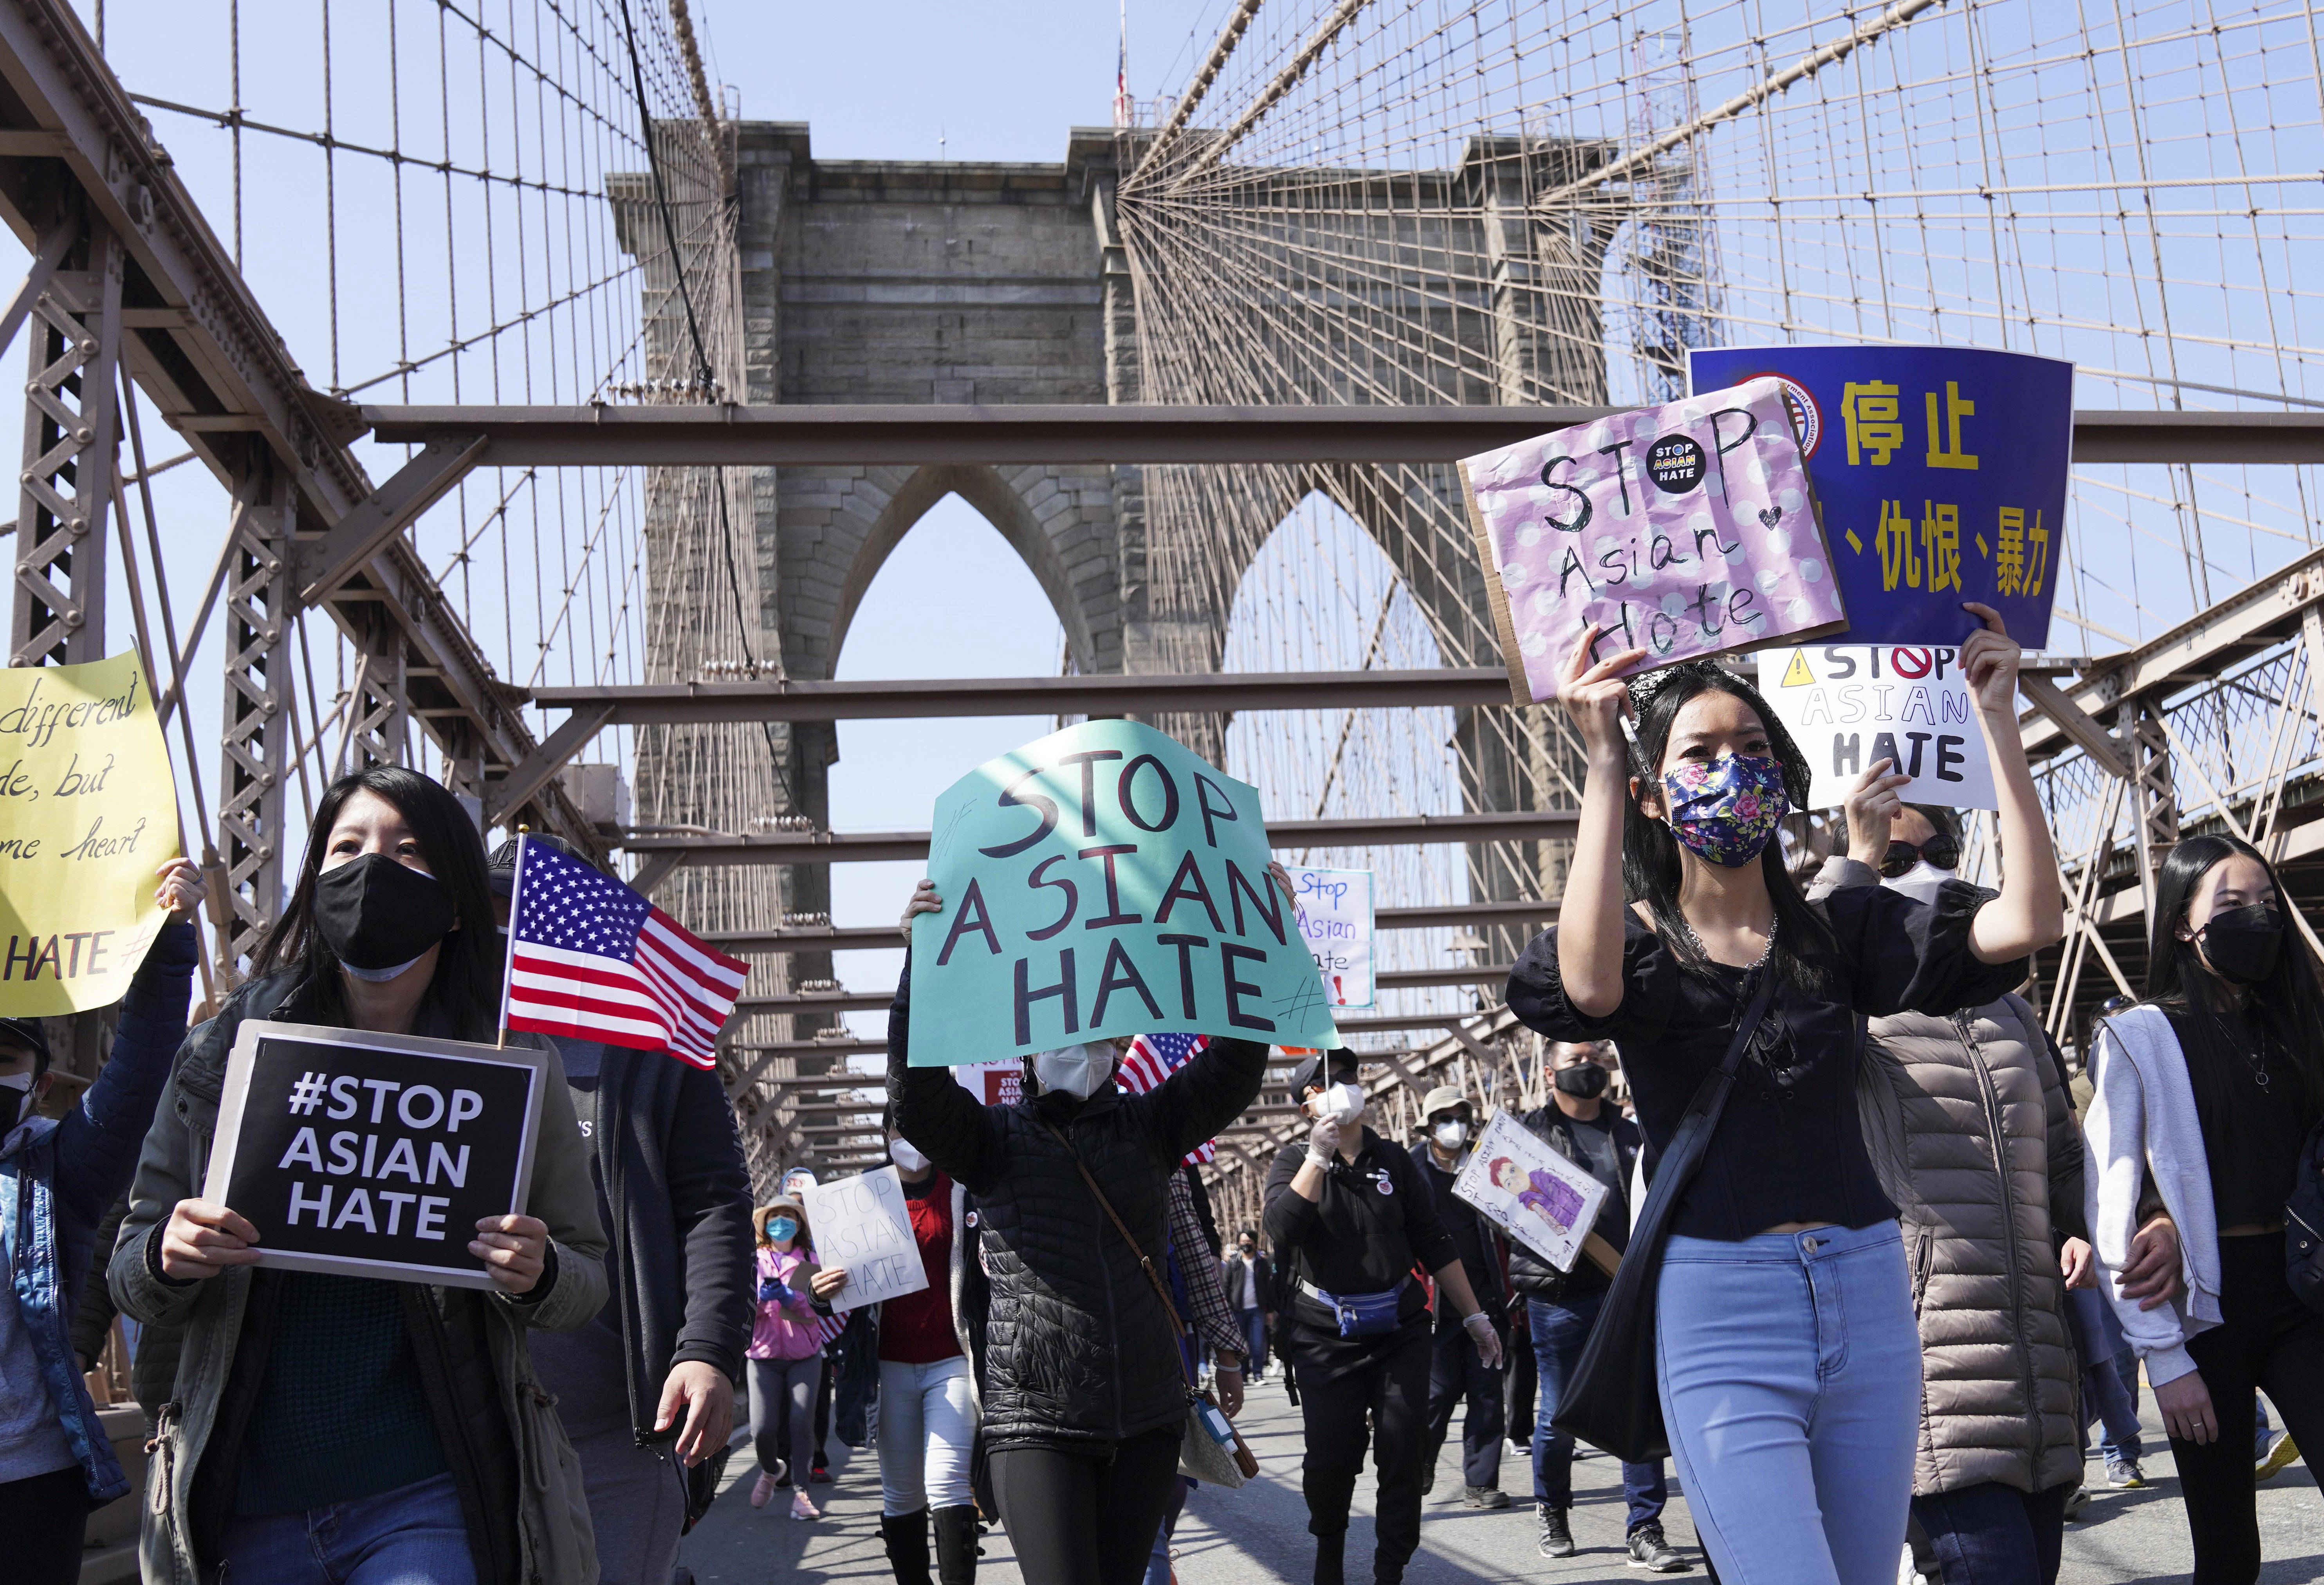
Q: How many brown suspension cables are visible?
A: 4